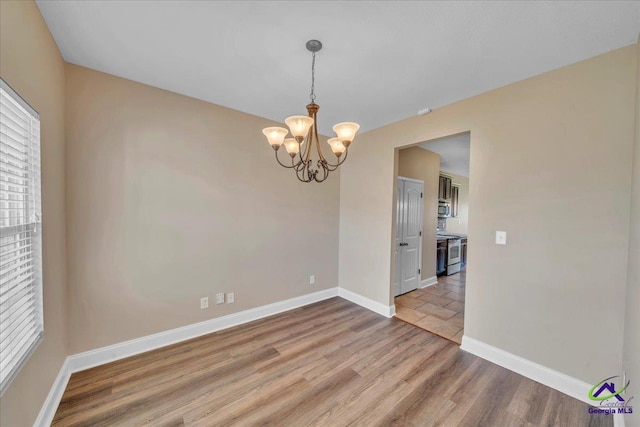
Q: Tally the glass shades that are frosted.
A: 5